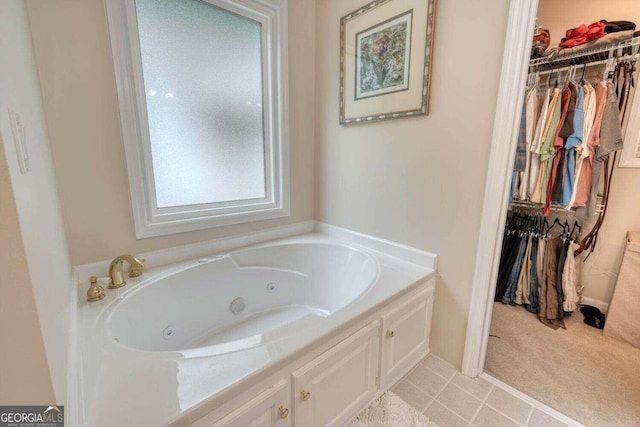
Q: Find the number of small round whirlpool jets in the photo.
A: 2